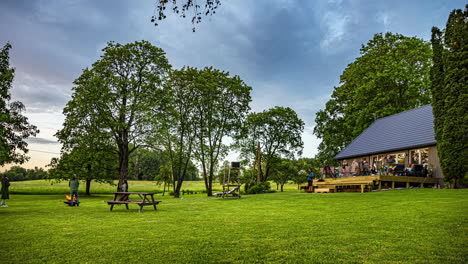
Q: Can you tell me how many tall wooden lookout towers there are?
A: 1